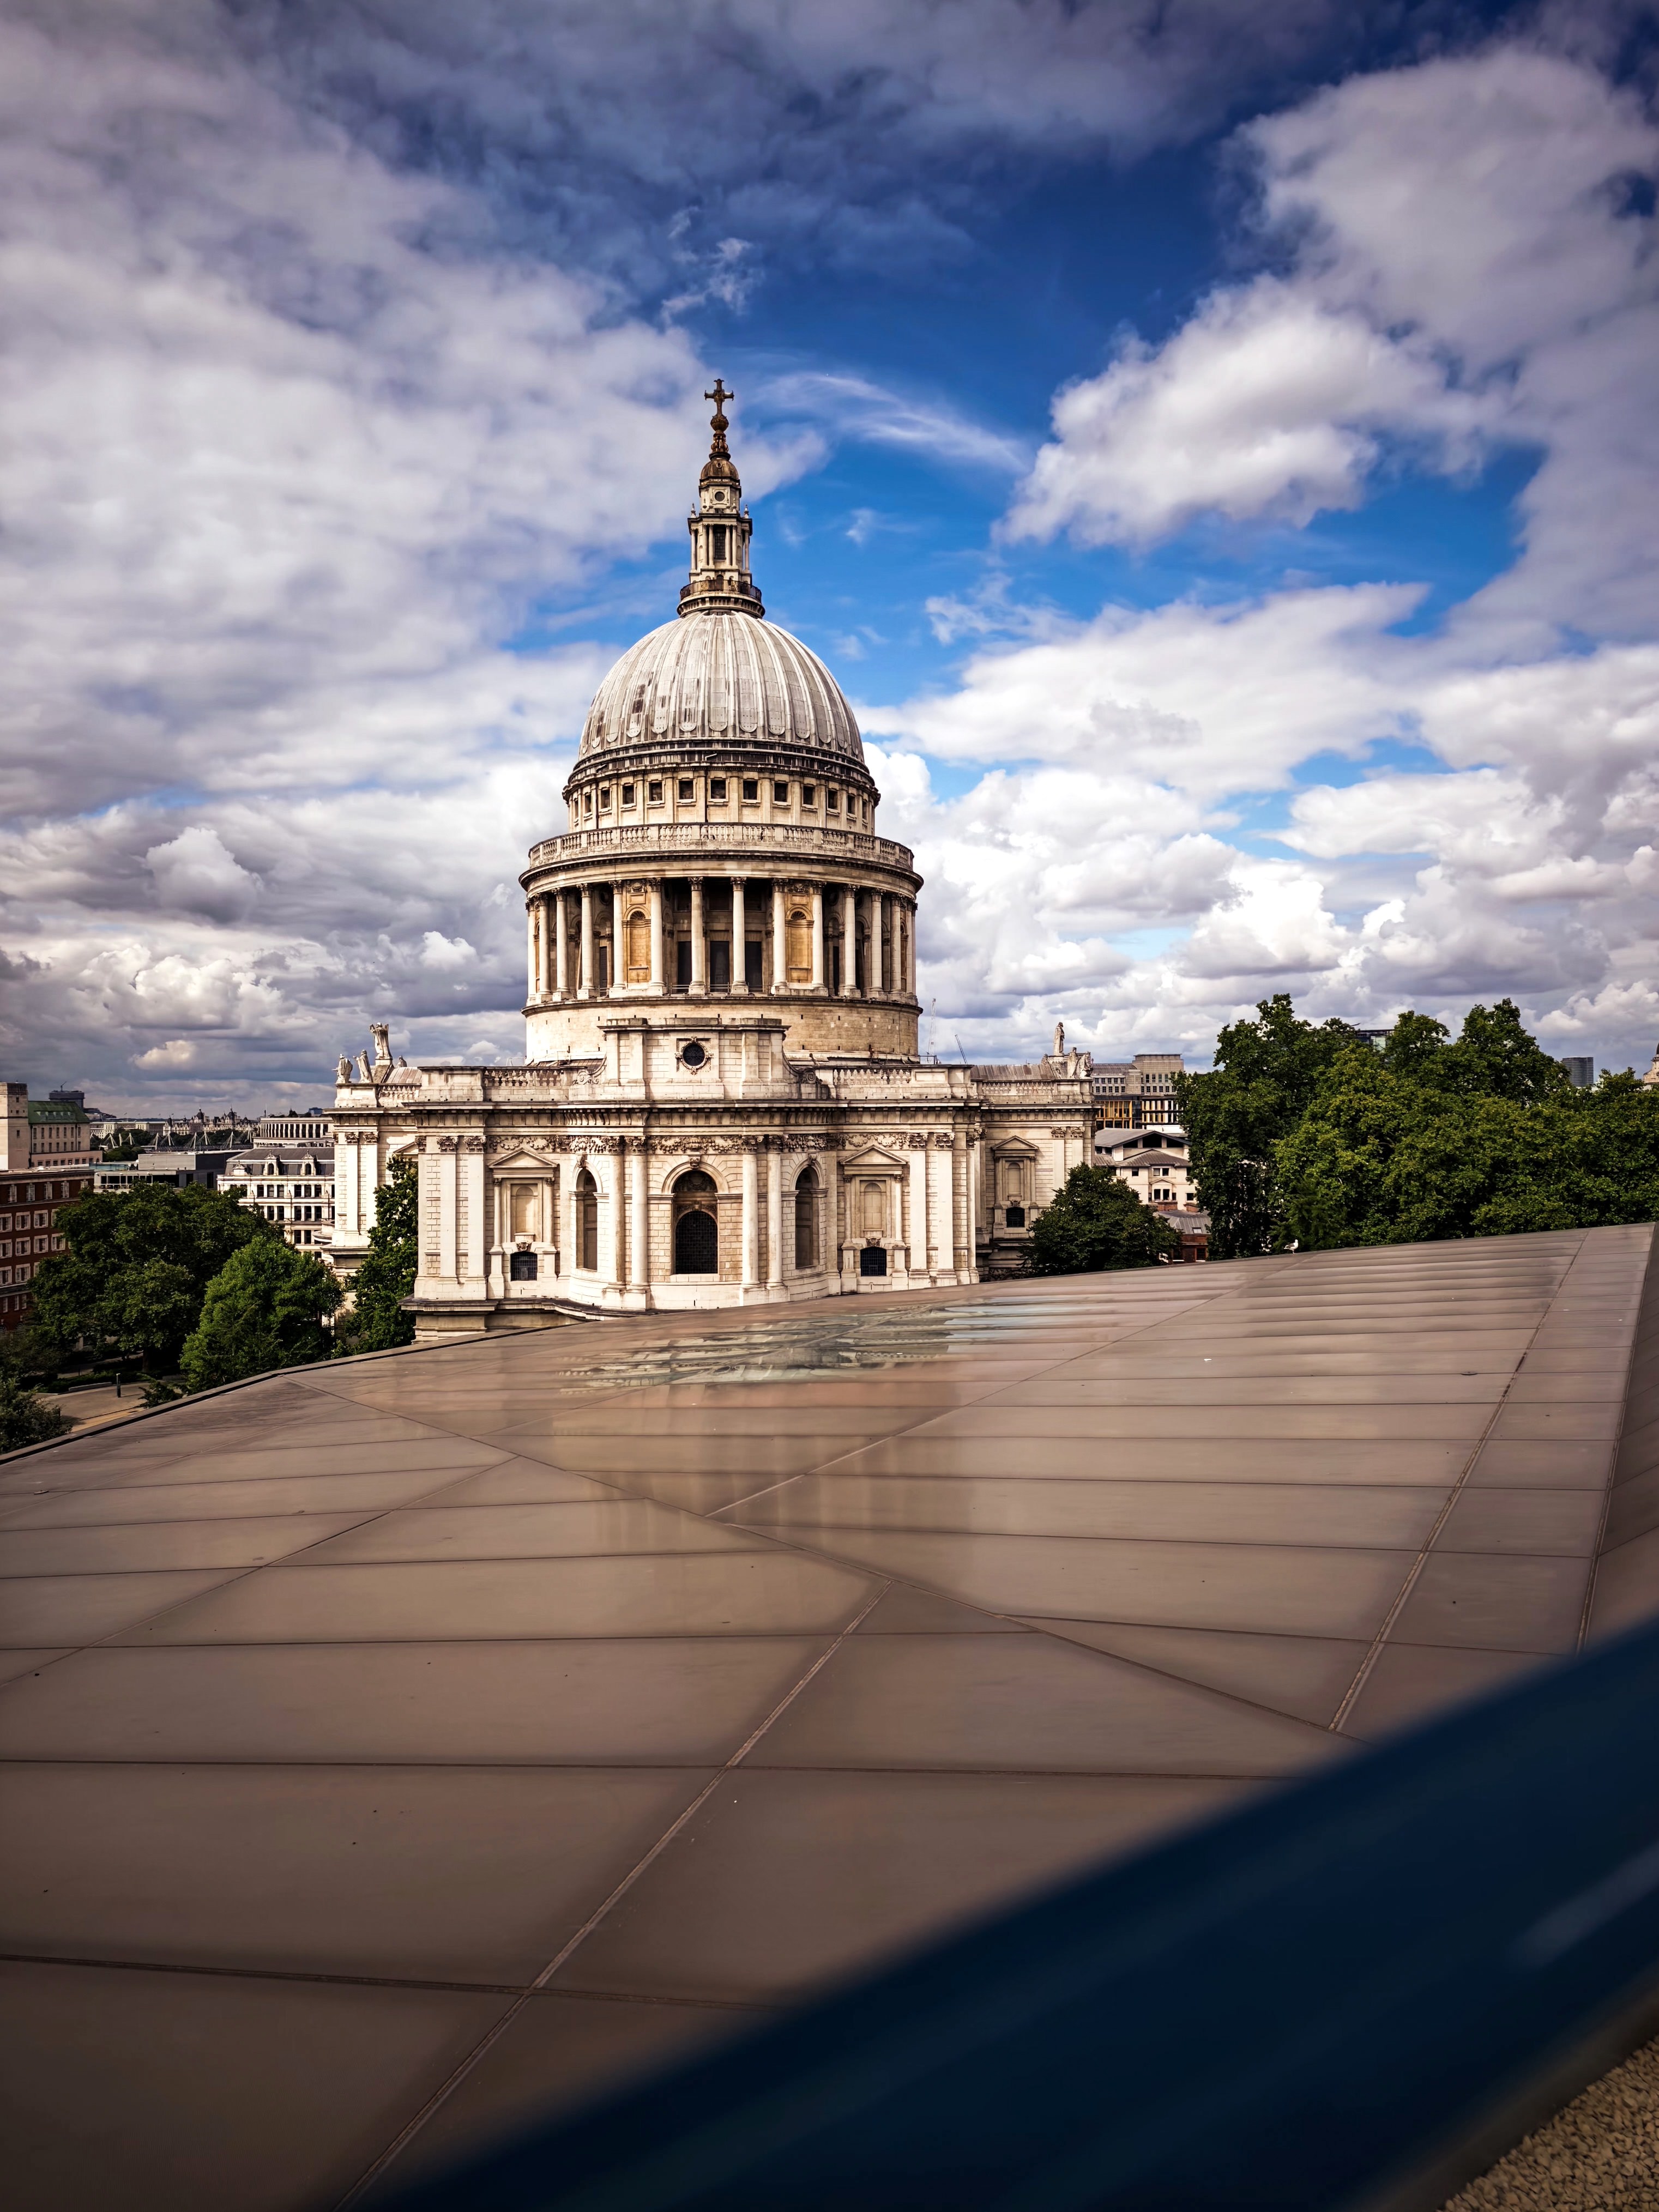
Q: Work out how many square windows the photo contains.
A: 13